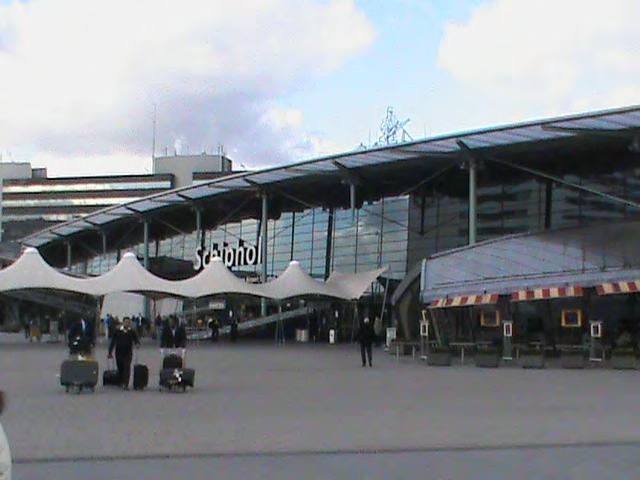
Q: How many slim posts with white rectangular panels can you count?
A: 3